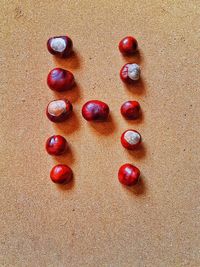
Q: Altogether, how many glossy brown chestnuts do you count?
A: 11